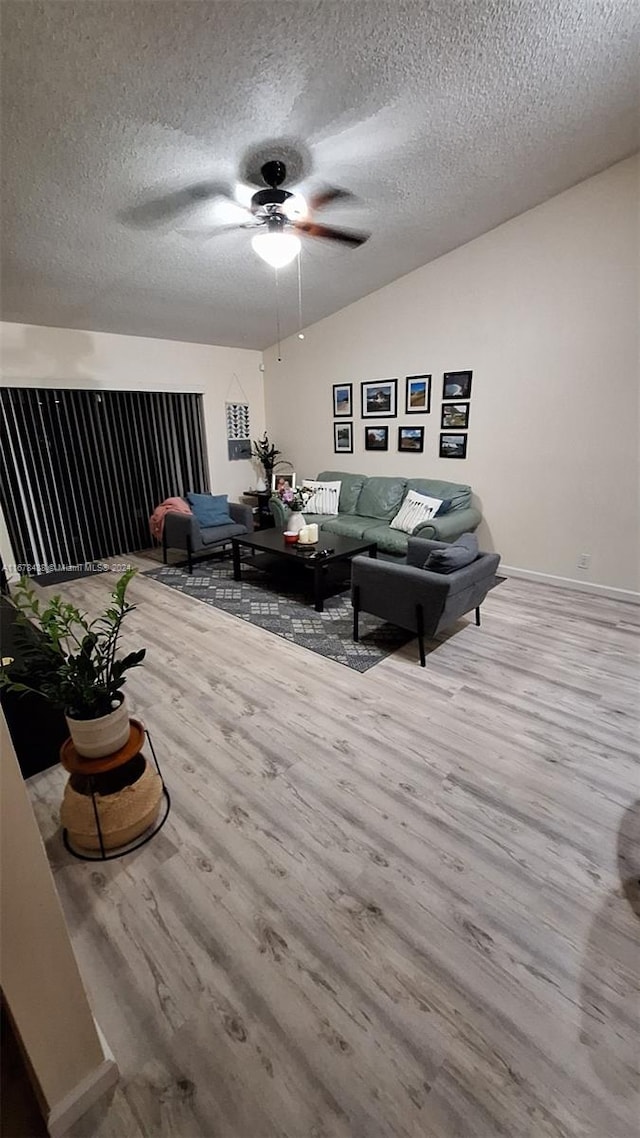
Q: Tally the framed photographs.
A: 10